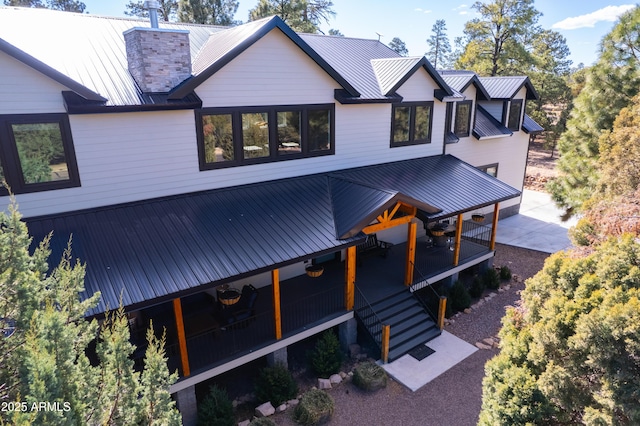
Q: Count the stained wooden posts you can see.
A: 8